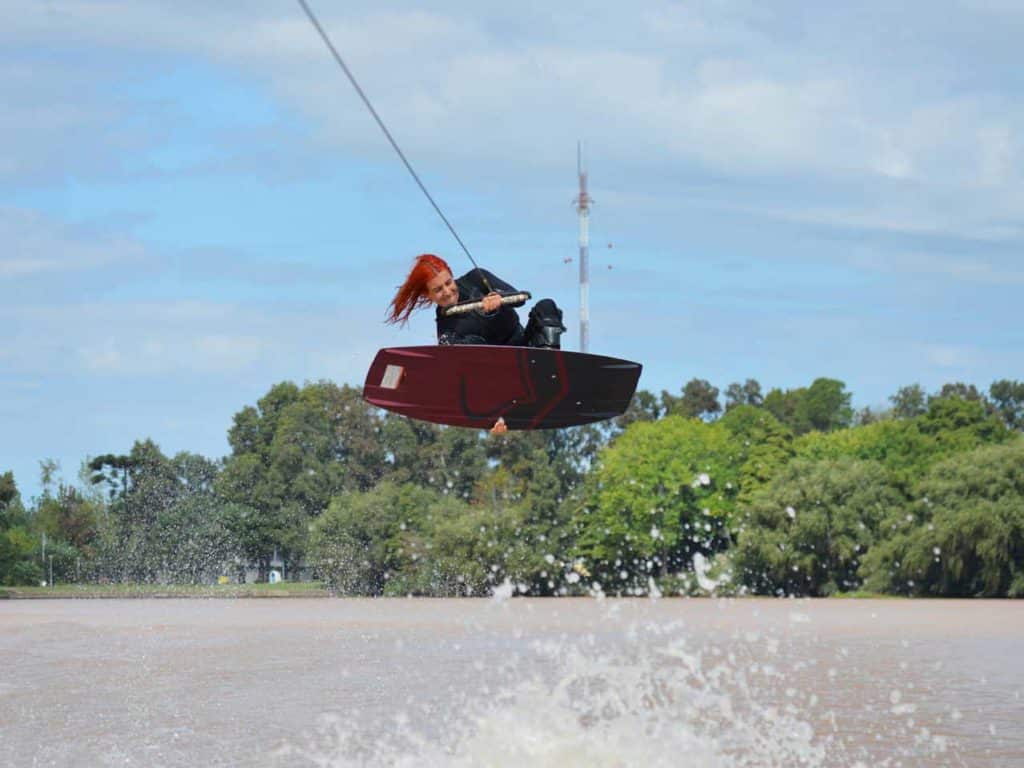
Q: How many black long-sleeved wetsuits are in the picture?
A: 1